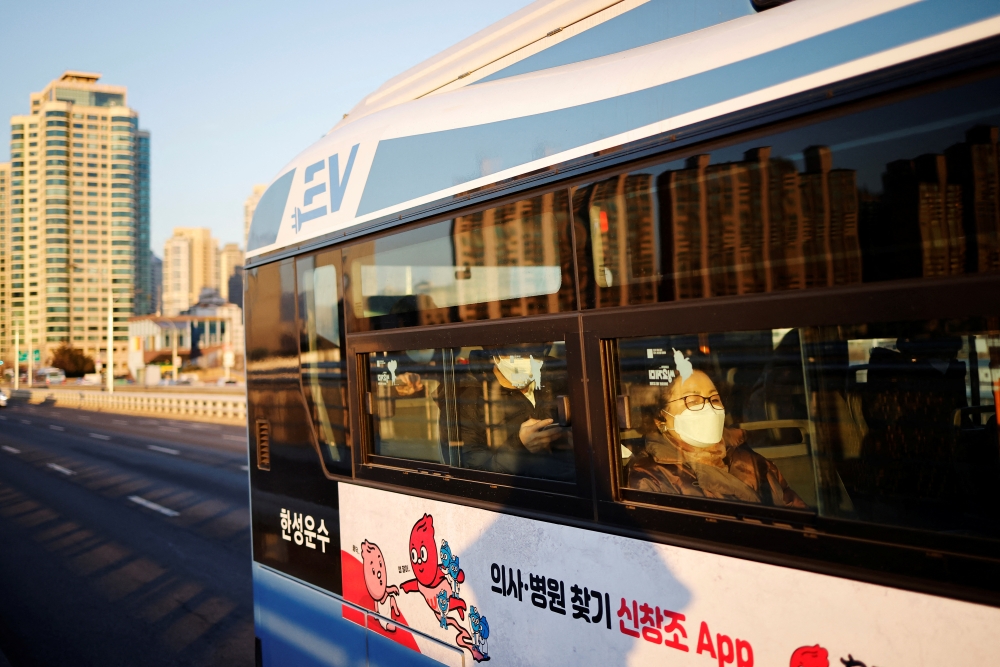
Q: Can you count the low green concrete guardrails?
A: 0